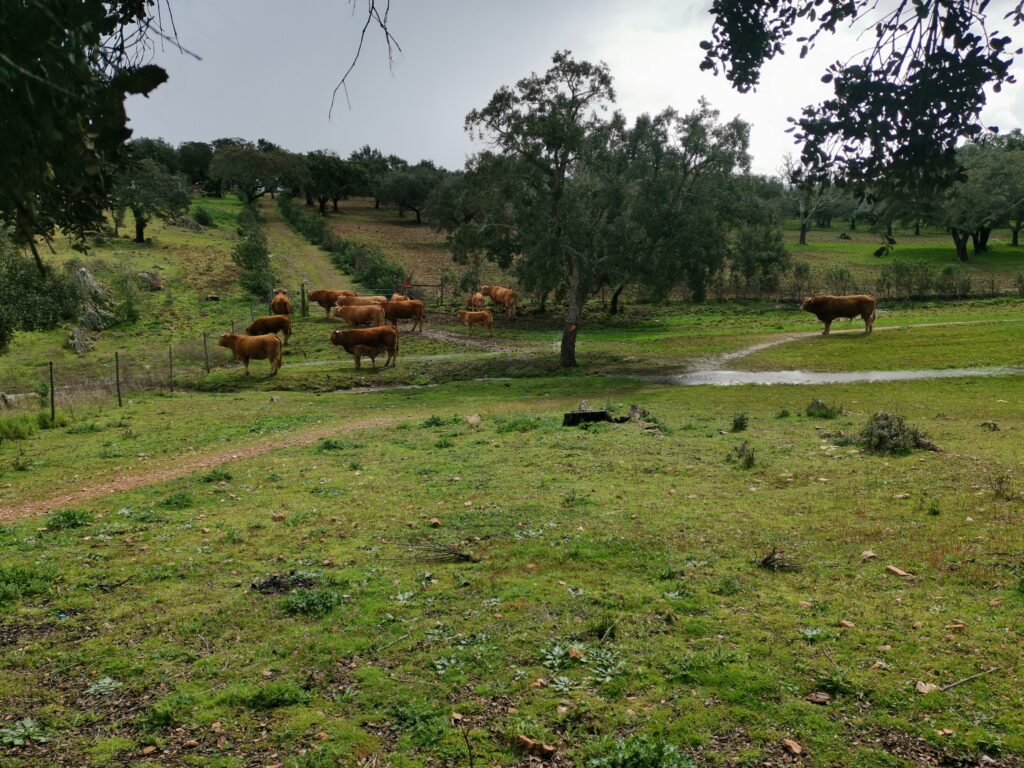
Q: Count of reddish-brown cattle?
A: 13